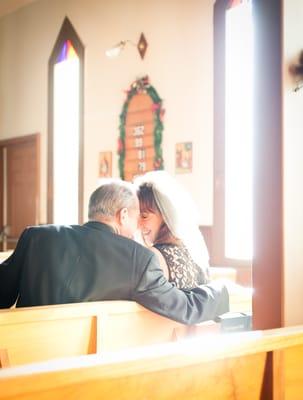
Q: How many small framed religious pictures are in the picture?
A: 2